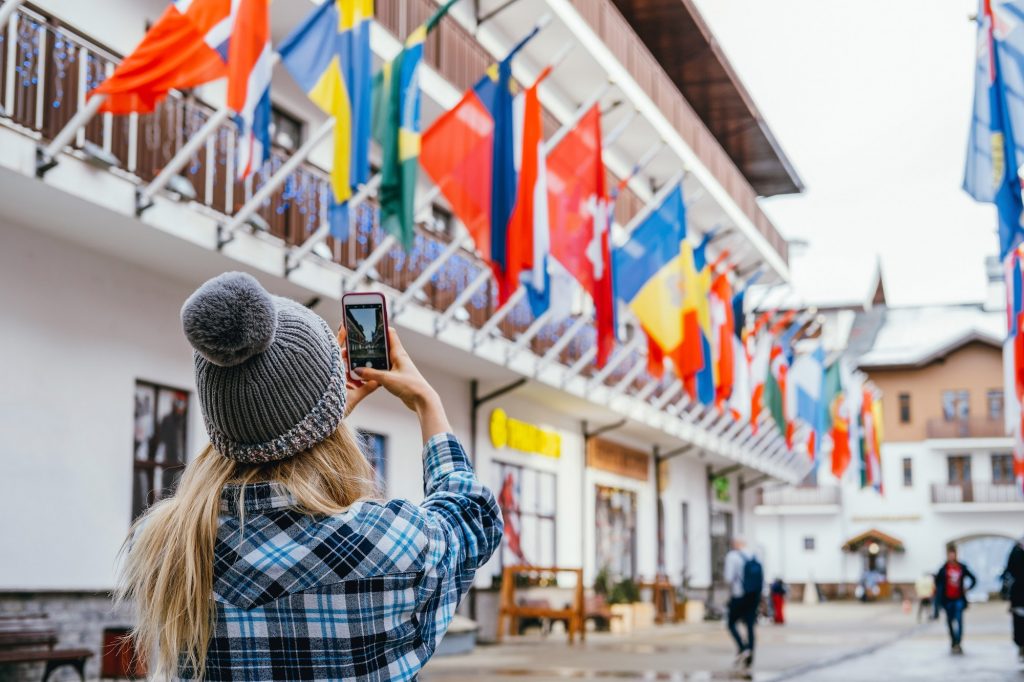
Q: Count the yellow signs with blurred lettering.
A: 1